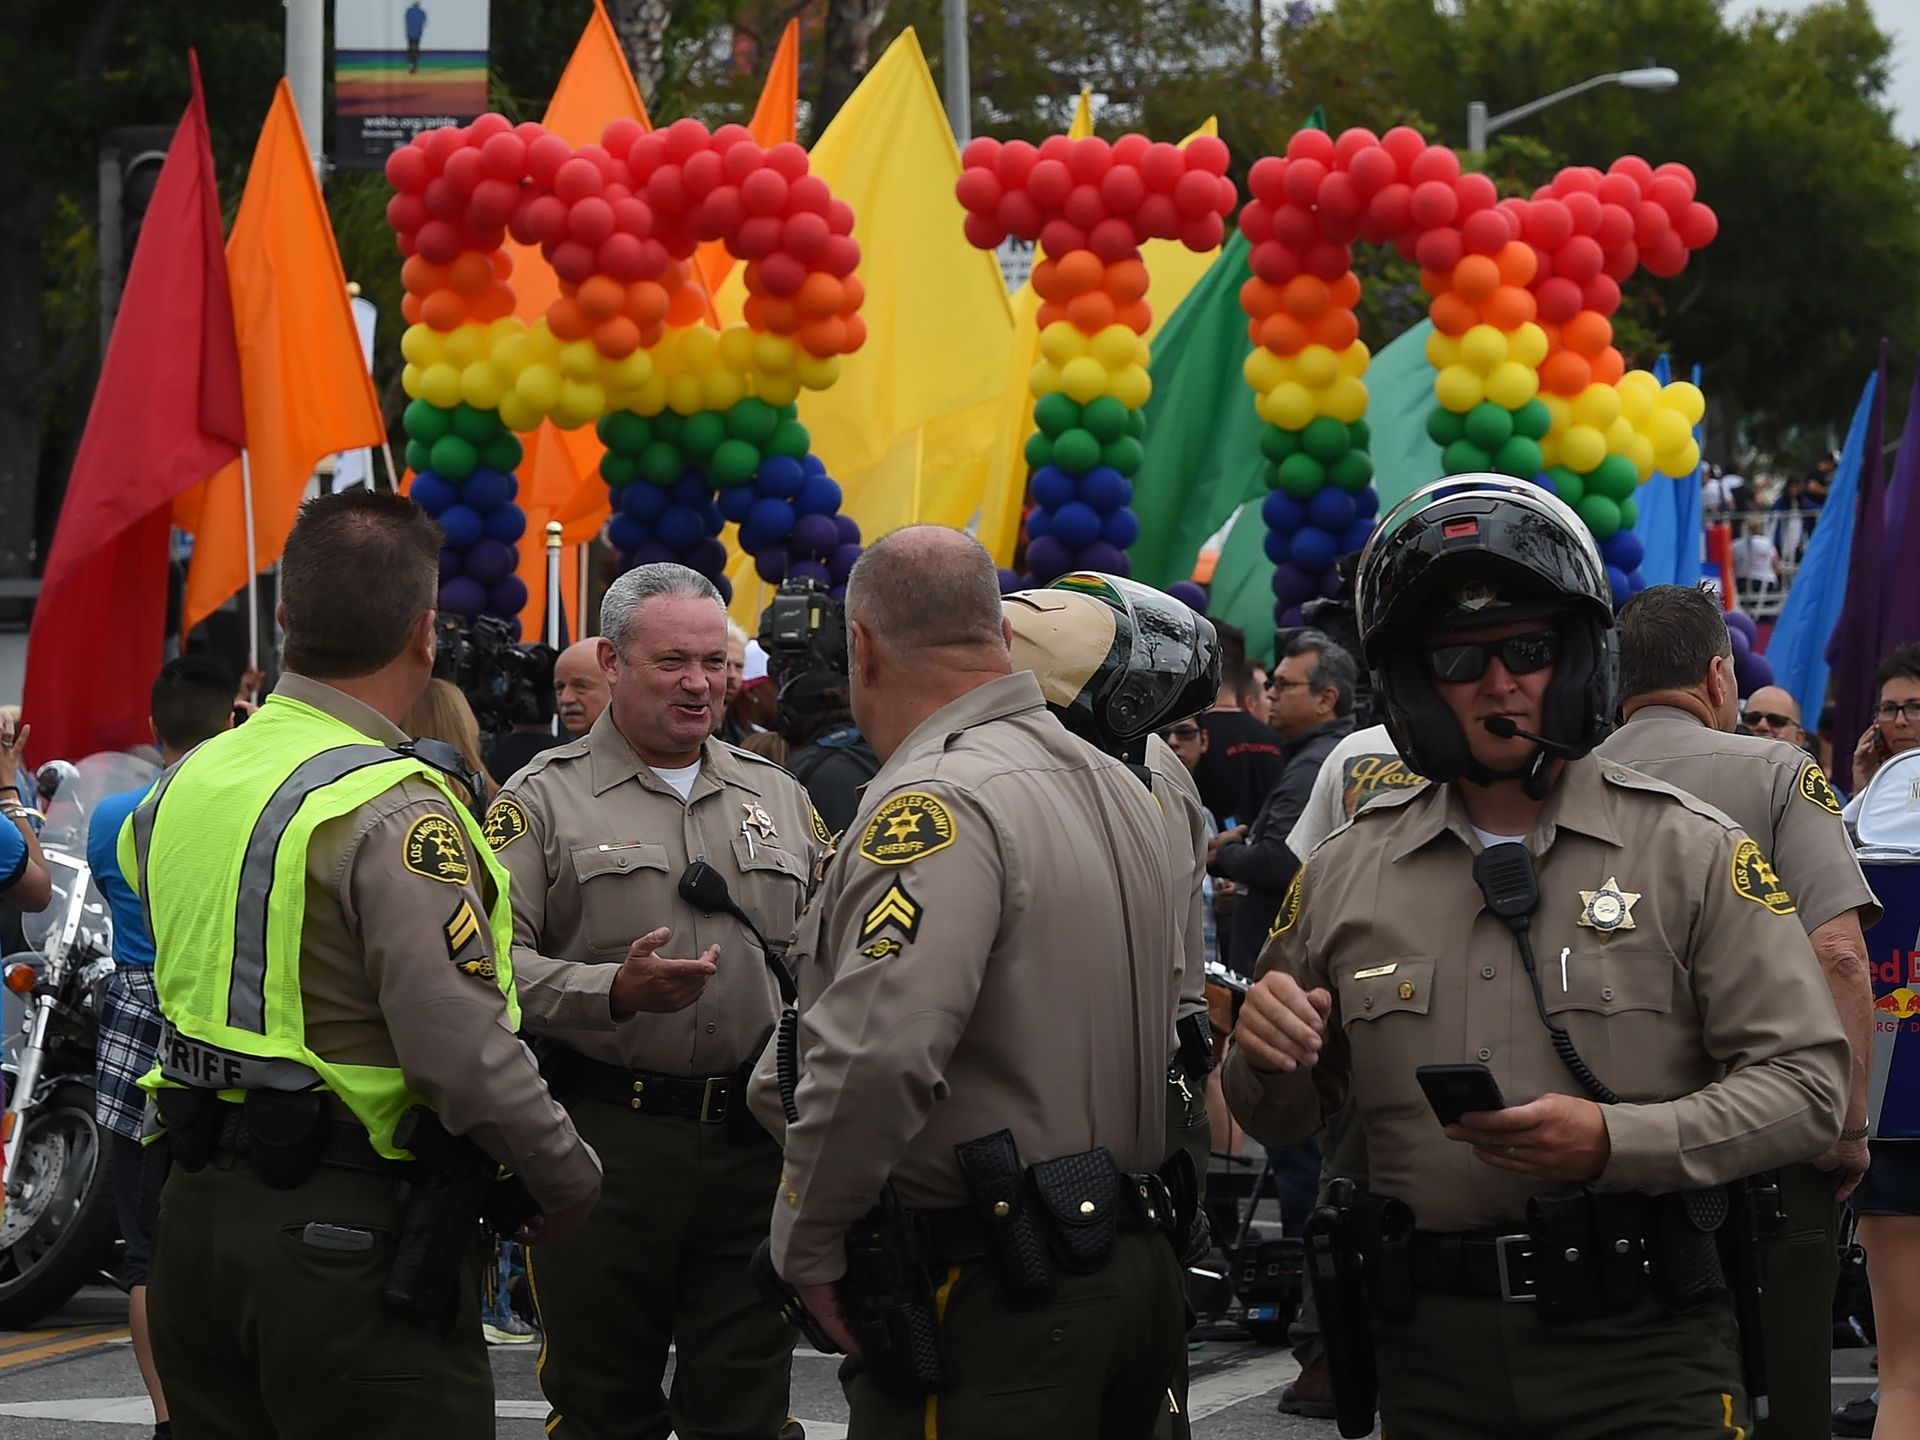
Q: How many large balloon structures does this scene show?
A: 5